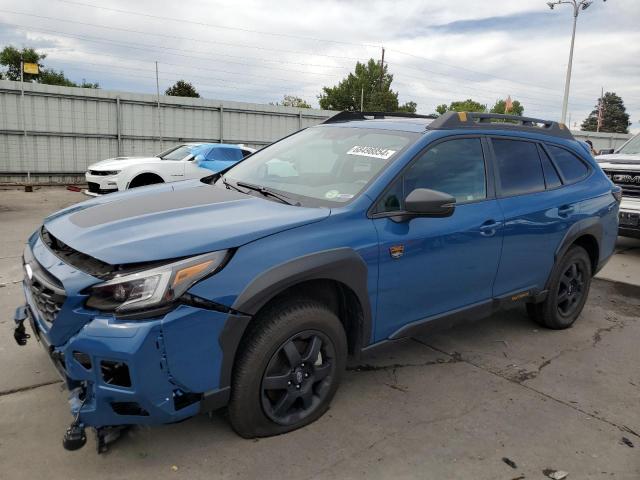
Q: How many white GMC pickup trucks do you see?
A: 1